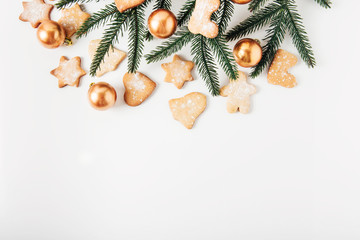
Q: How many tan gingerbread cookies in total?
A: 11